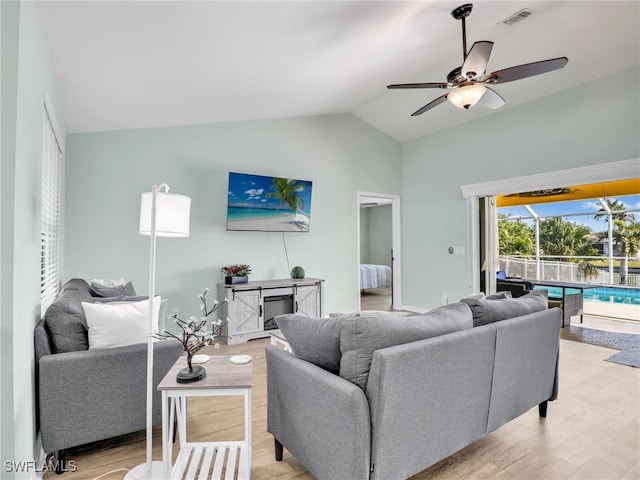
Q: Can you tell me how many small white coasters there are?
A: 2